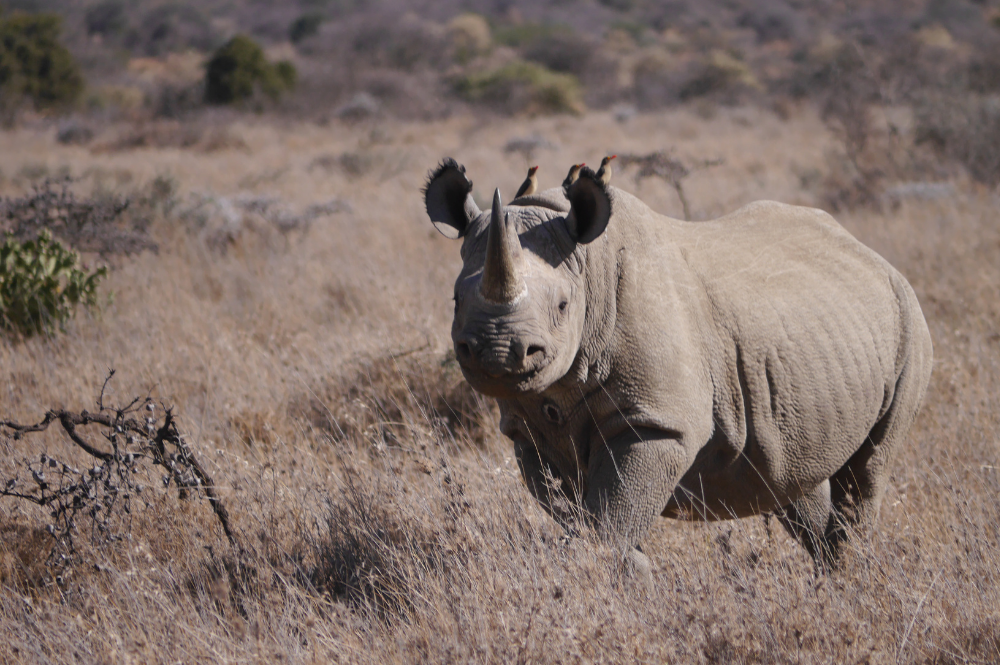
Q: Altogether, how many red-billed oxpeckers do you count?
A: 3